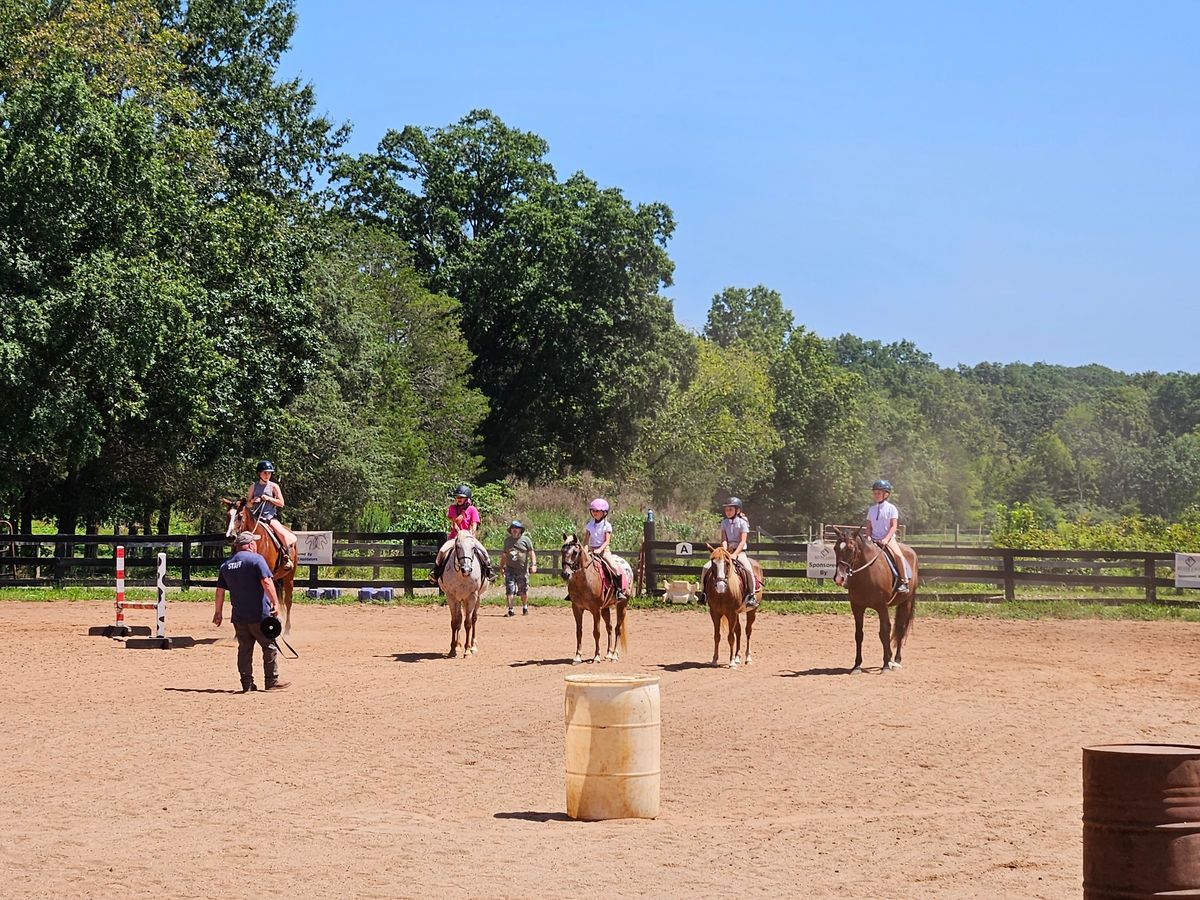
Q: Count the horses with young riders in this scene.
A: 5